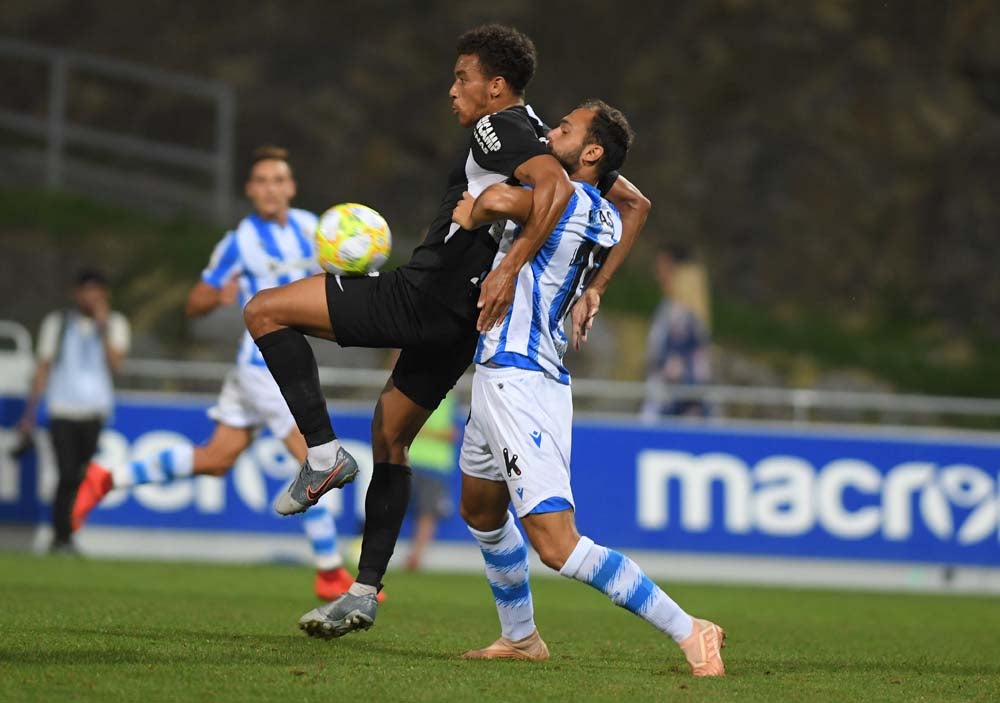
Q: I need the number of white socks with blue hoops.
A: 4